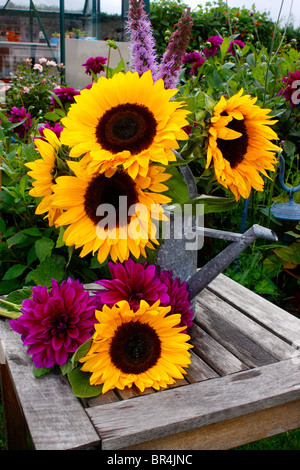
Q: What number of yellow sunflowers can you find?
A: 5